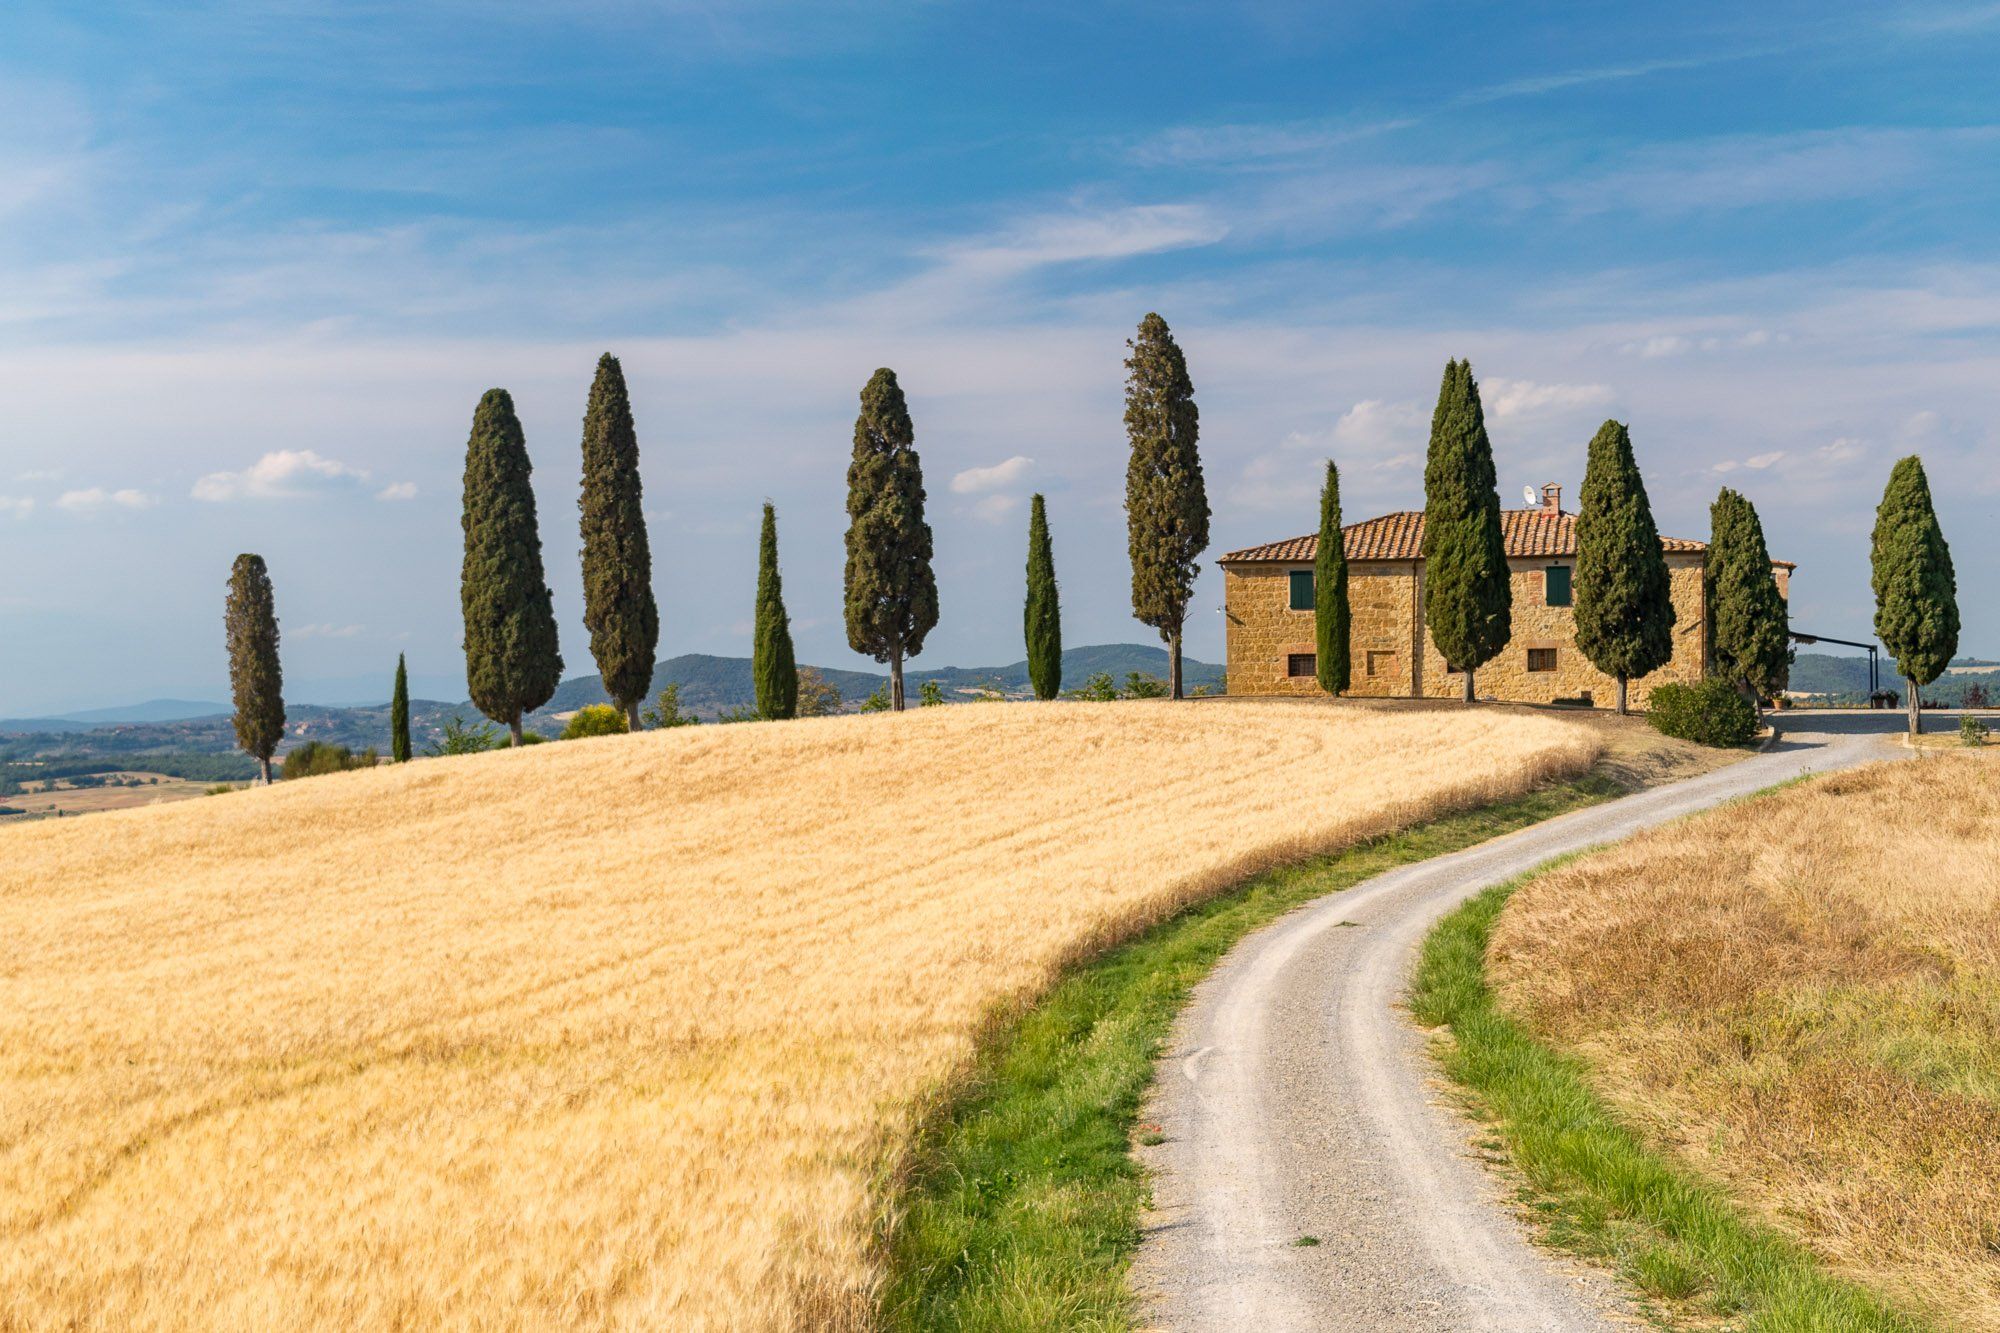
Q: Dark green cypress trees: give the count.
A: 13